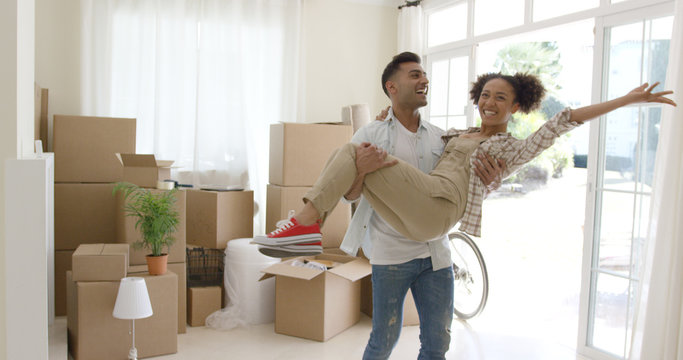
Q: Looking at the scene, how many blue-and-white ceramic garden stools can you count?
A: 0